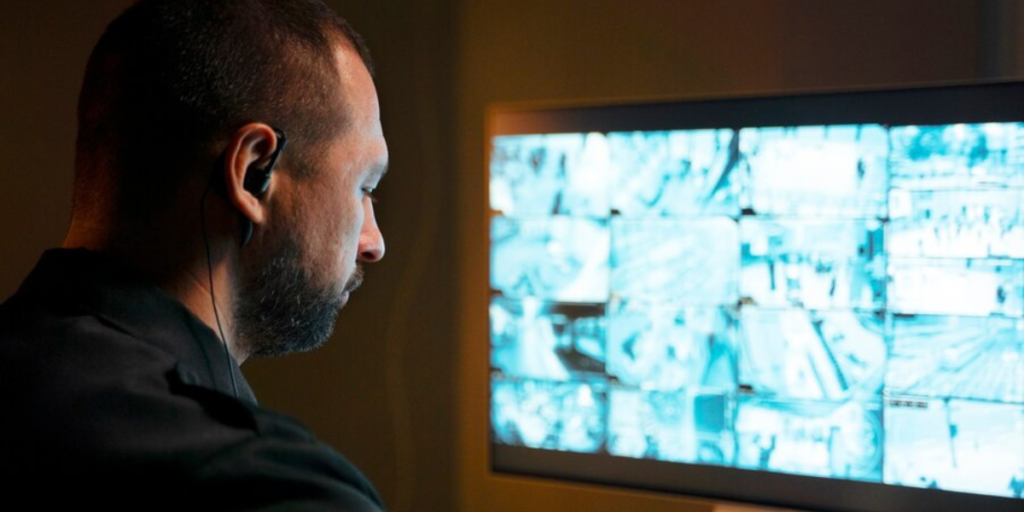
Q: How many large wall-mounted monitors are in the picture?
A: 1